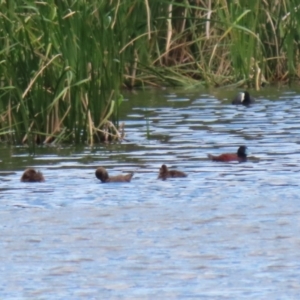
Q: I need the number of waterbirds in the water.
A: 5